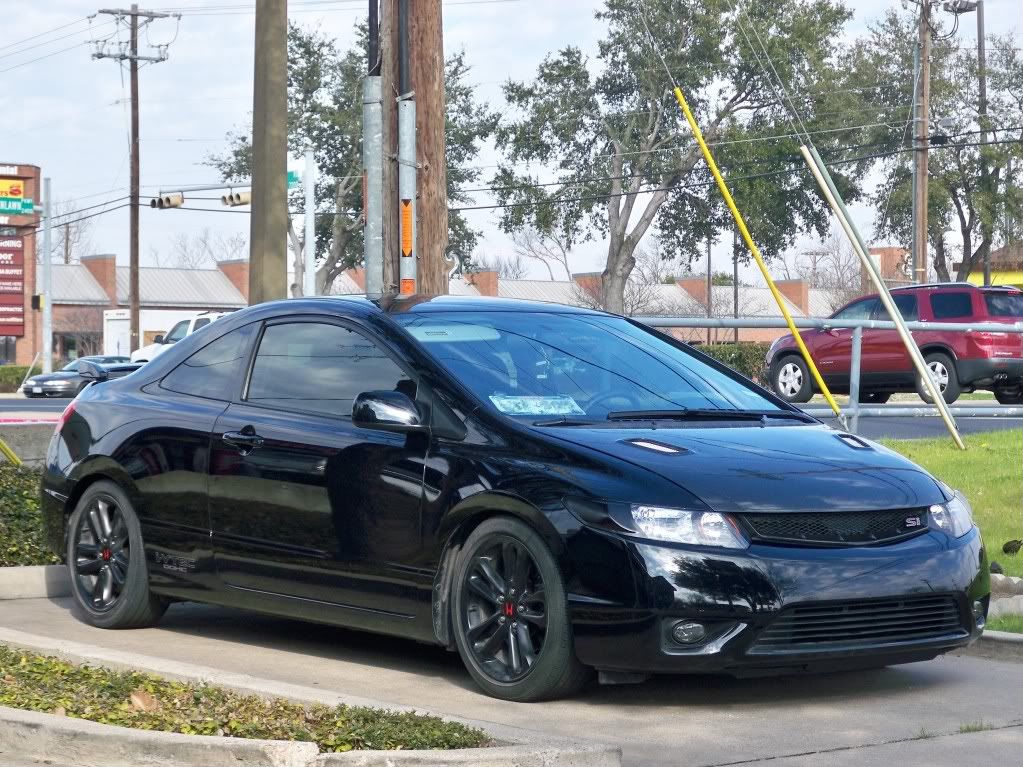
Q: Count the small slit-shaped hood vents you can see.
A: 2